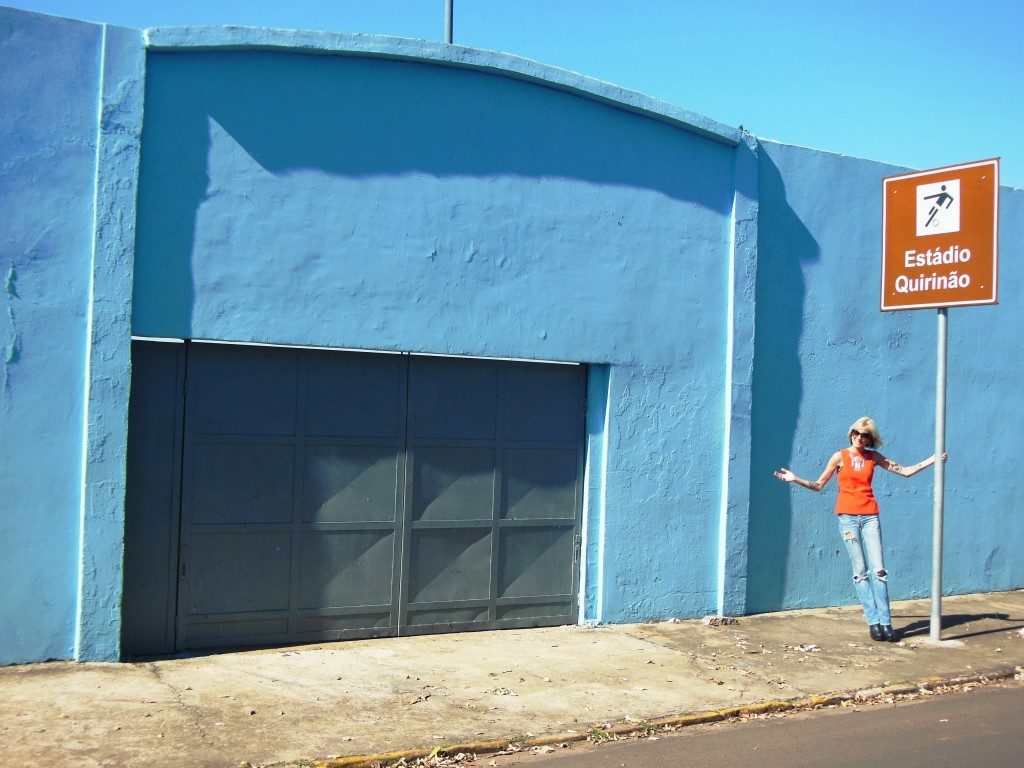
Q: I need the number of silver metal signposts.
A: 1